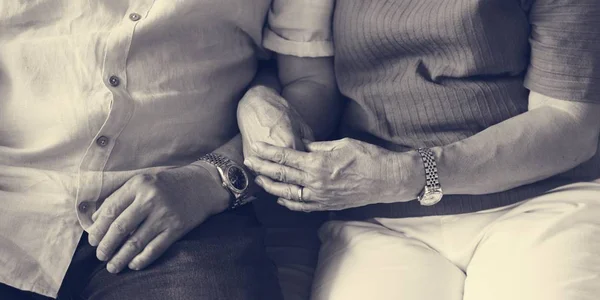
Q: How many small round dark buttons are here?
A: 4